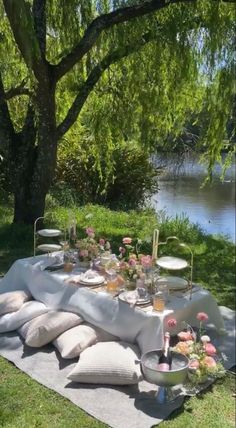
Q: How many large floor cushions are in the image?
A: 5